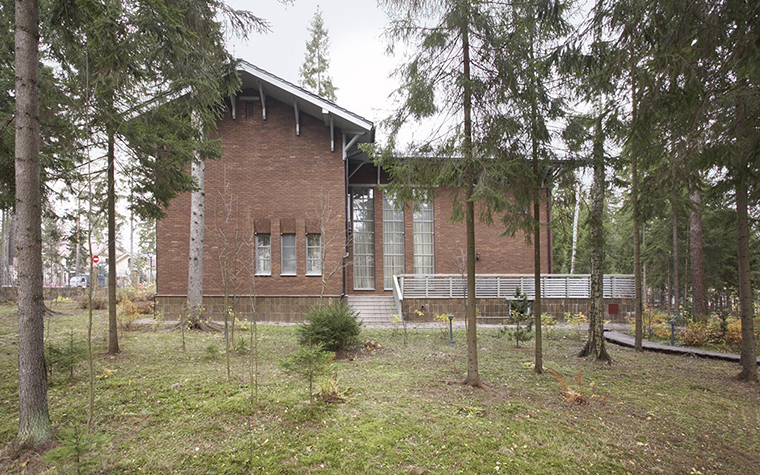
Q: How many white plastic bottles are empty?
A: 0